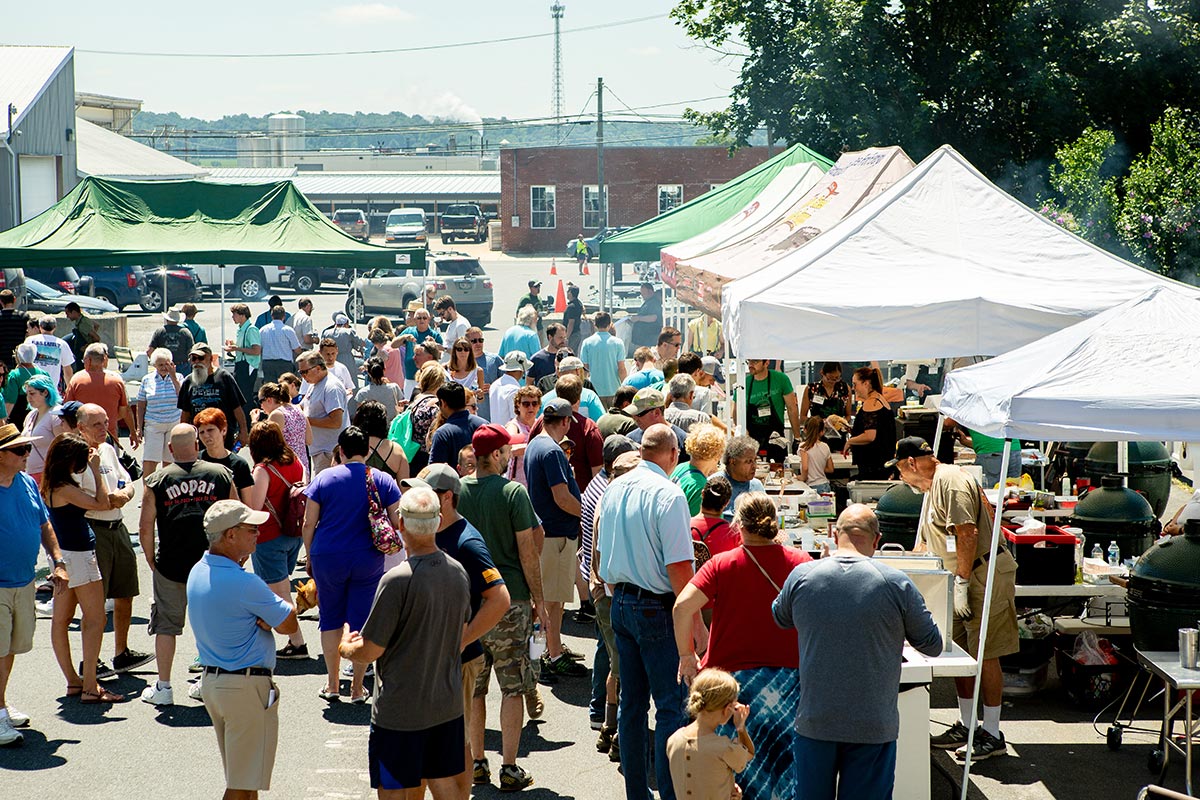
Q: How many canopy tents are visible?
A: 6